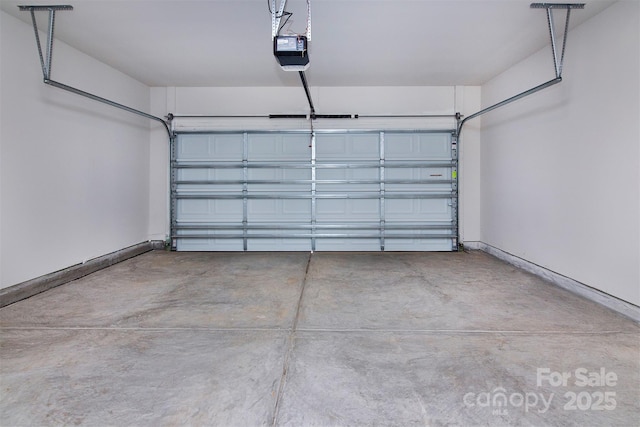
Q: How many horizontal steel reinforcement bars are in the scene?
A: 6